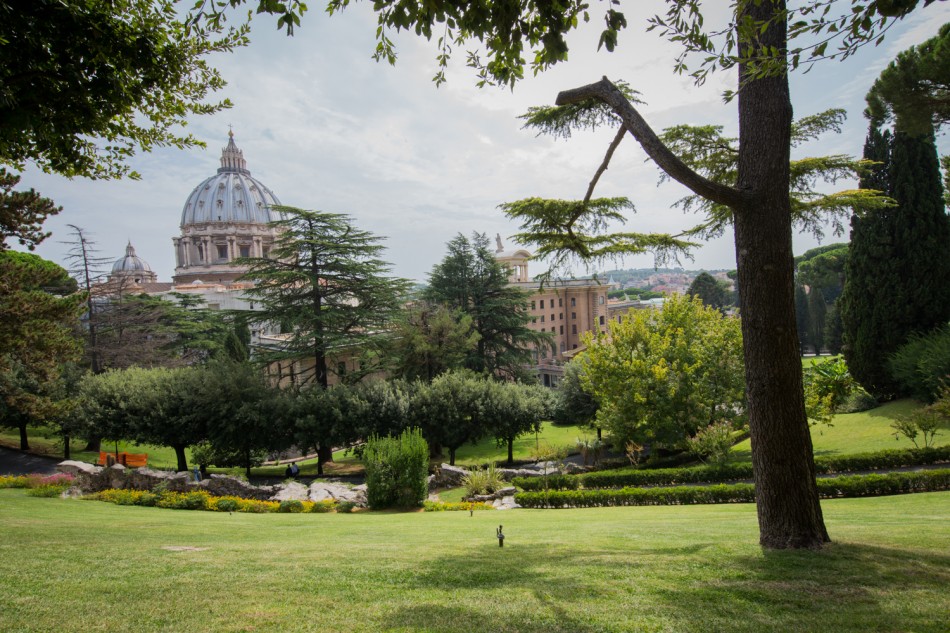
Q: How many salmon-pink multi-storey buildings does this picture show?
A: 1